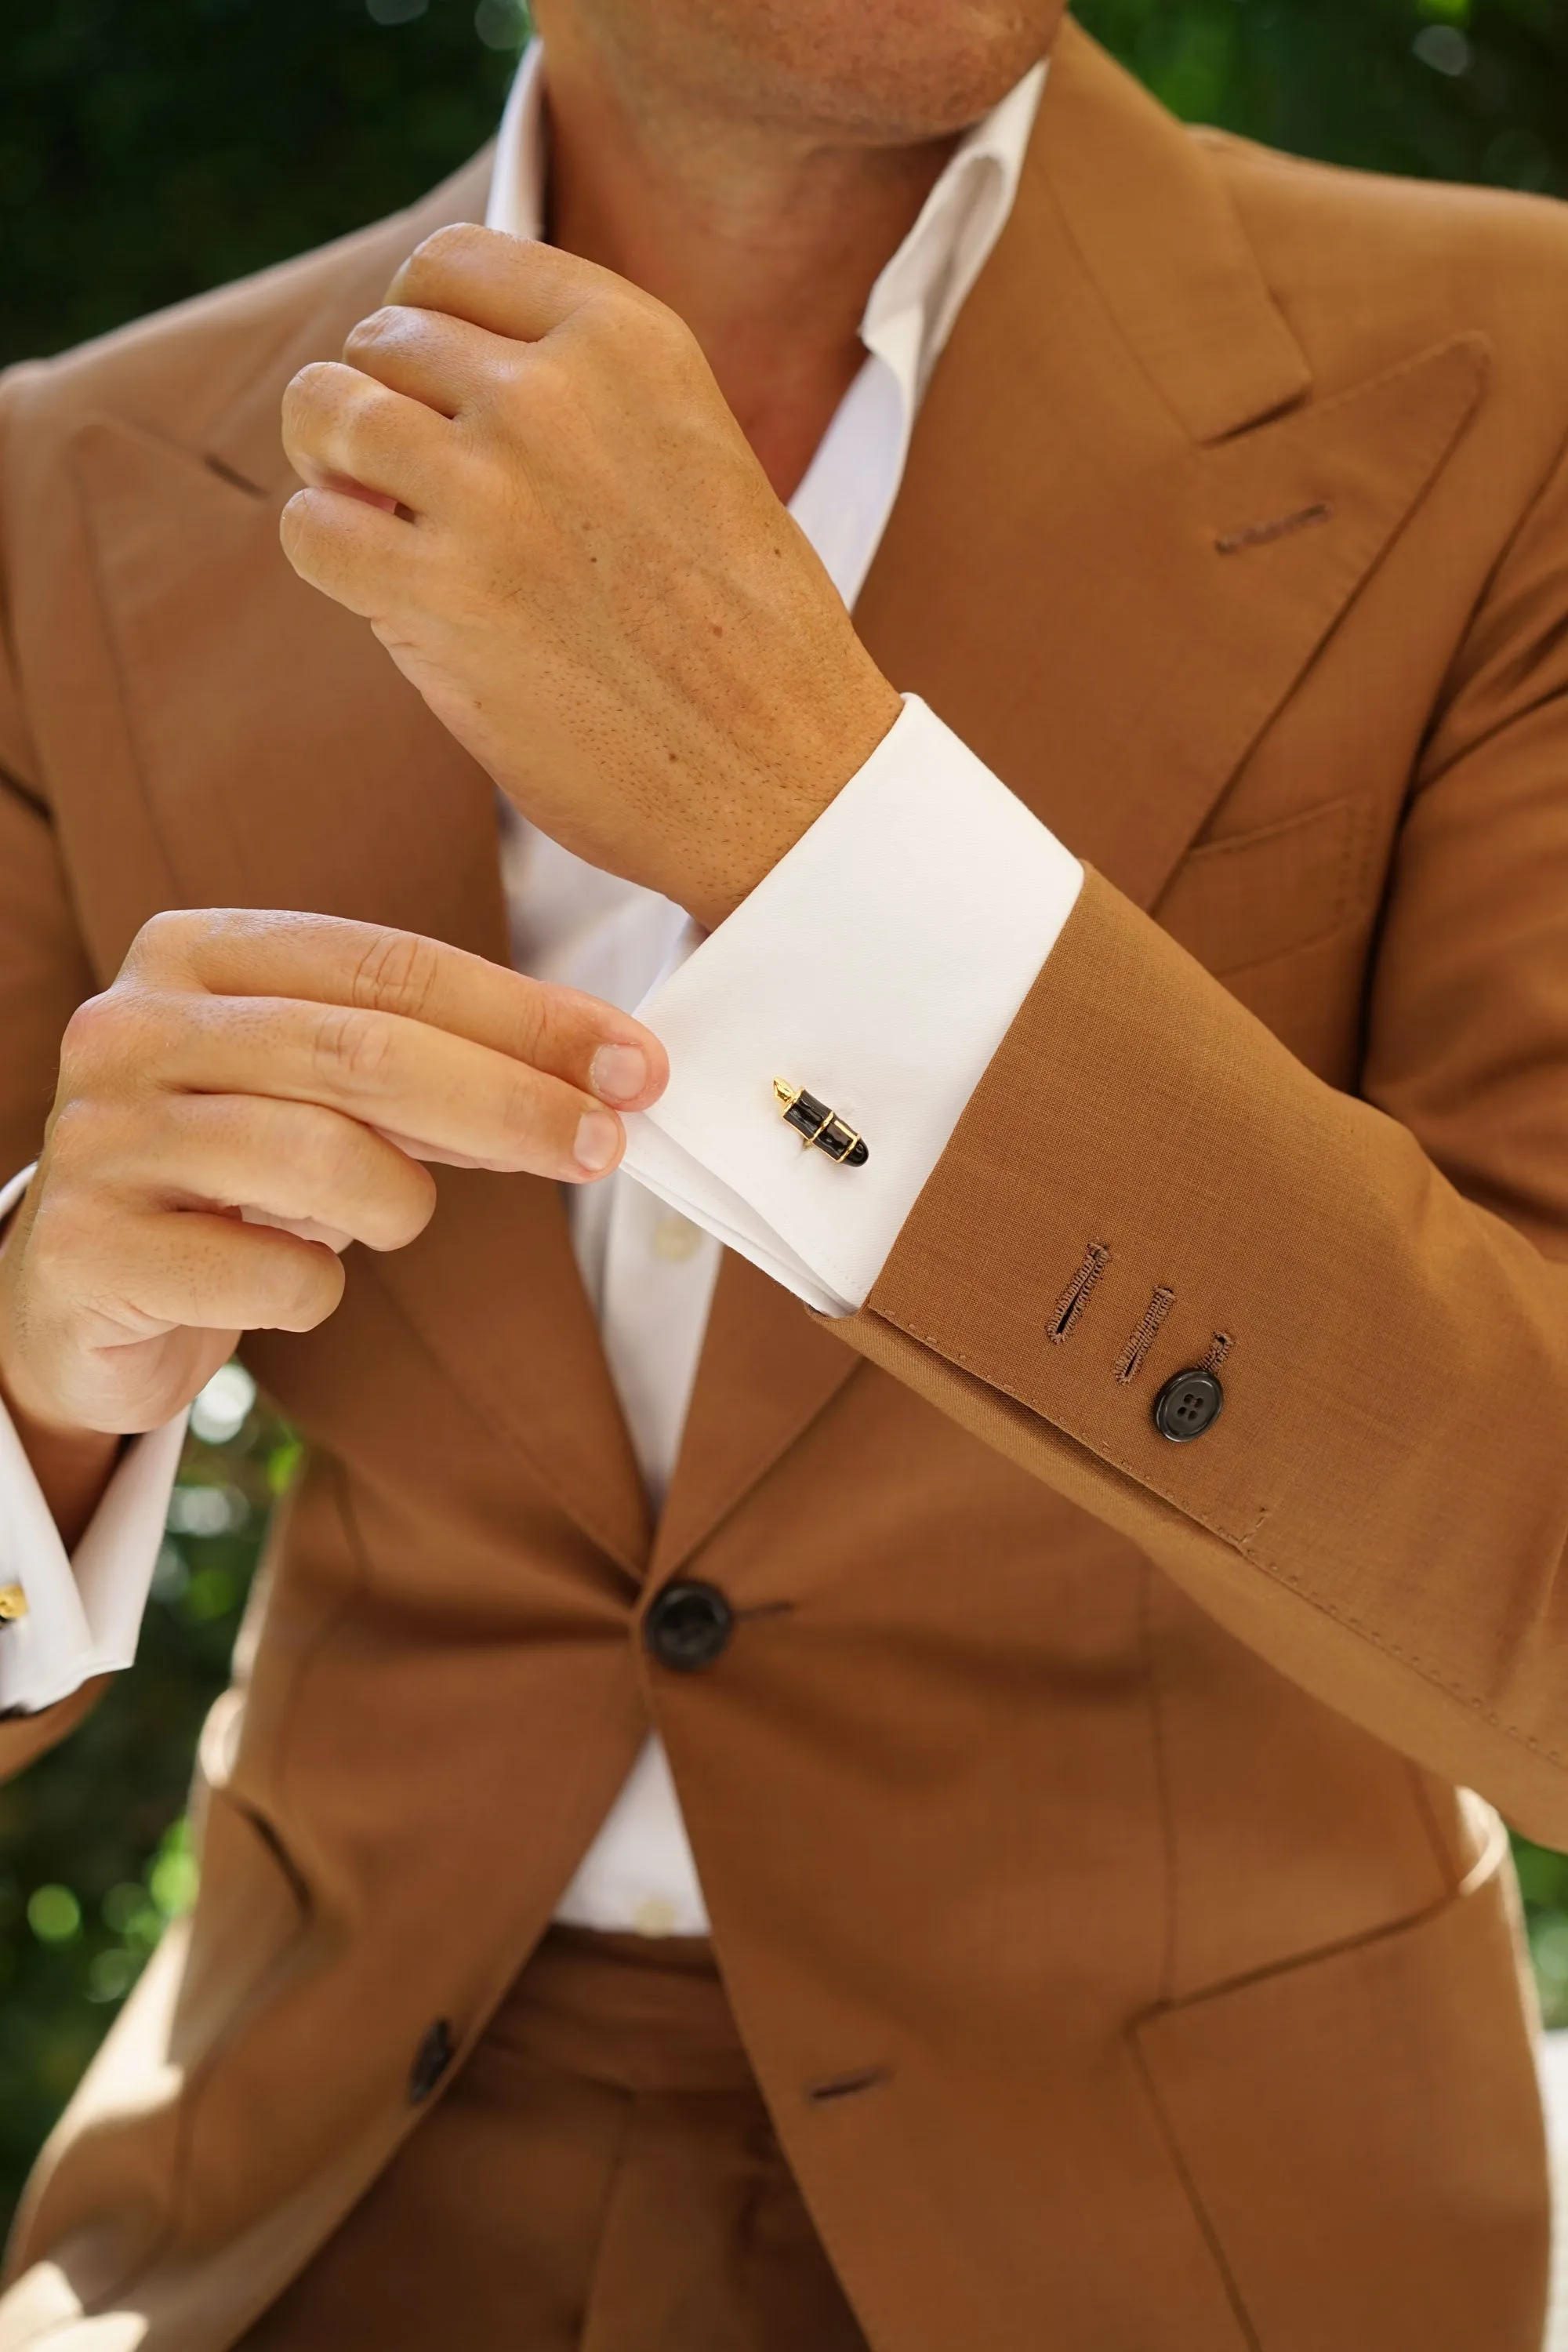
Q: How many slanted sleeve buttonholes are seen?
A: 3